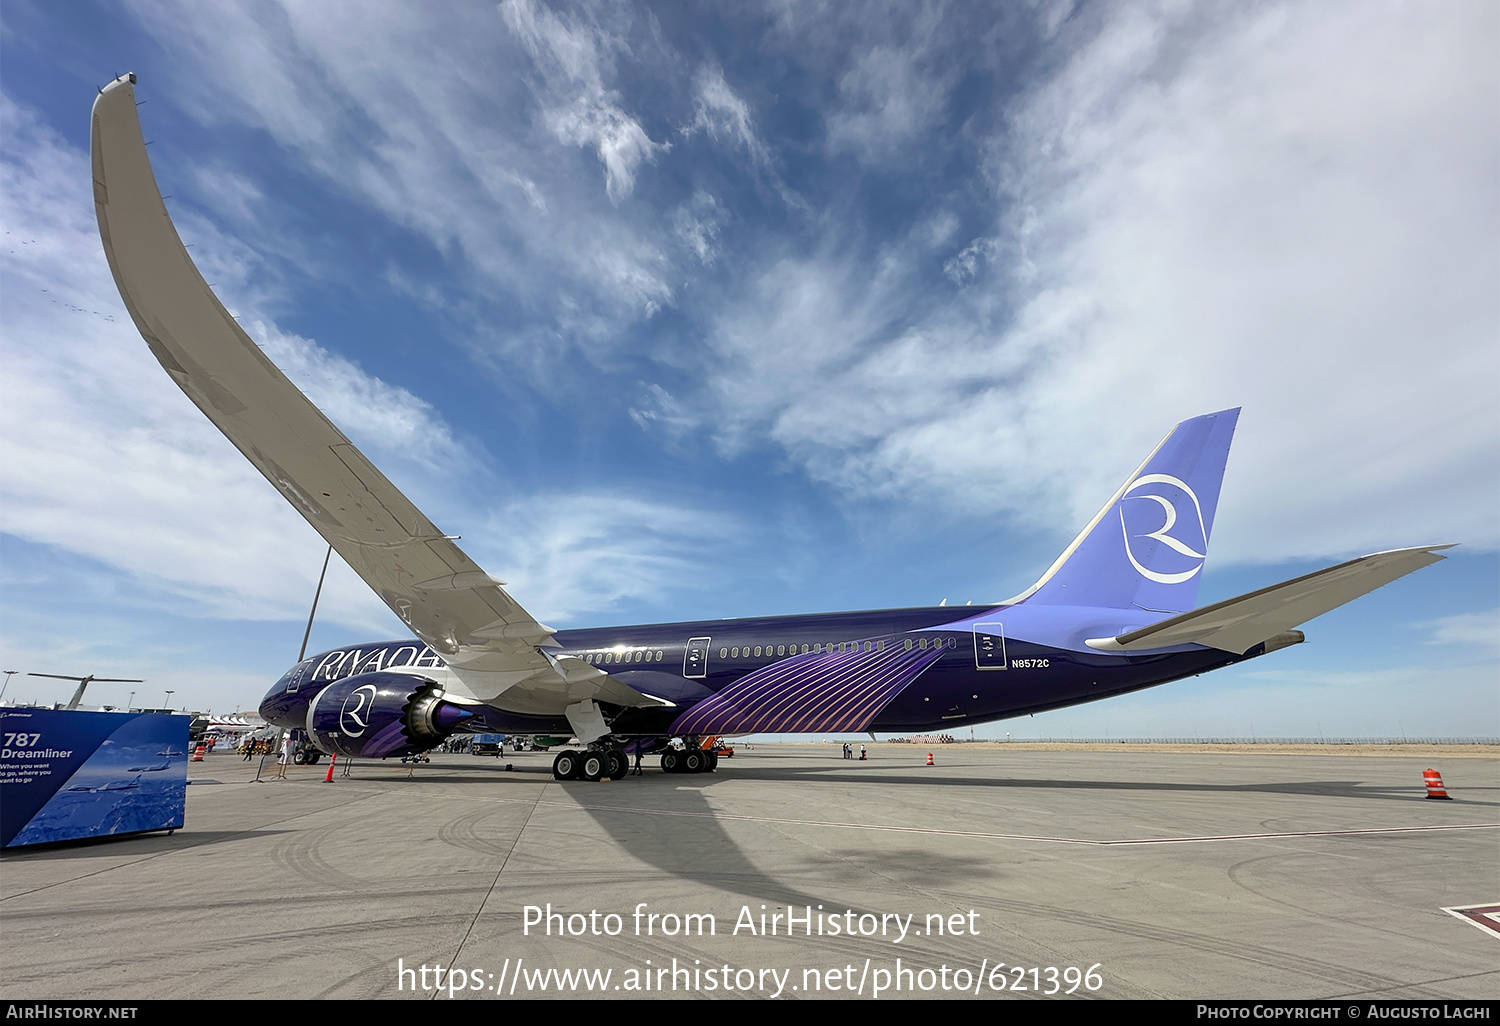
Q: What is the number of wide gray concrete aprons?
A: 1